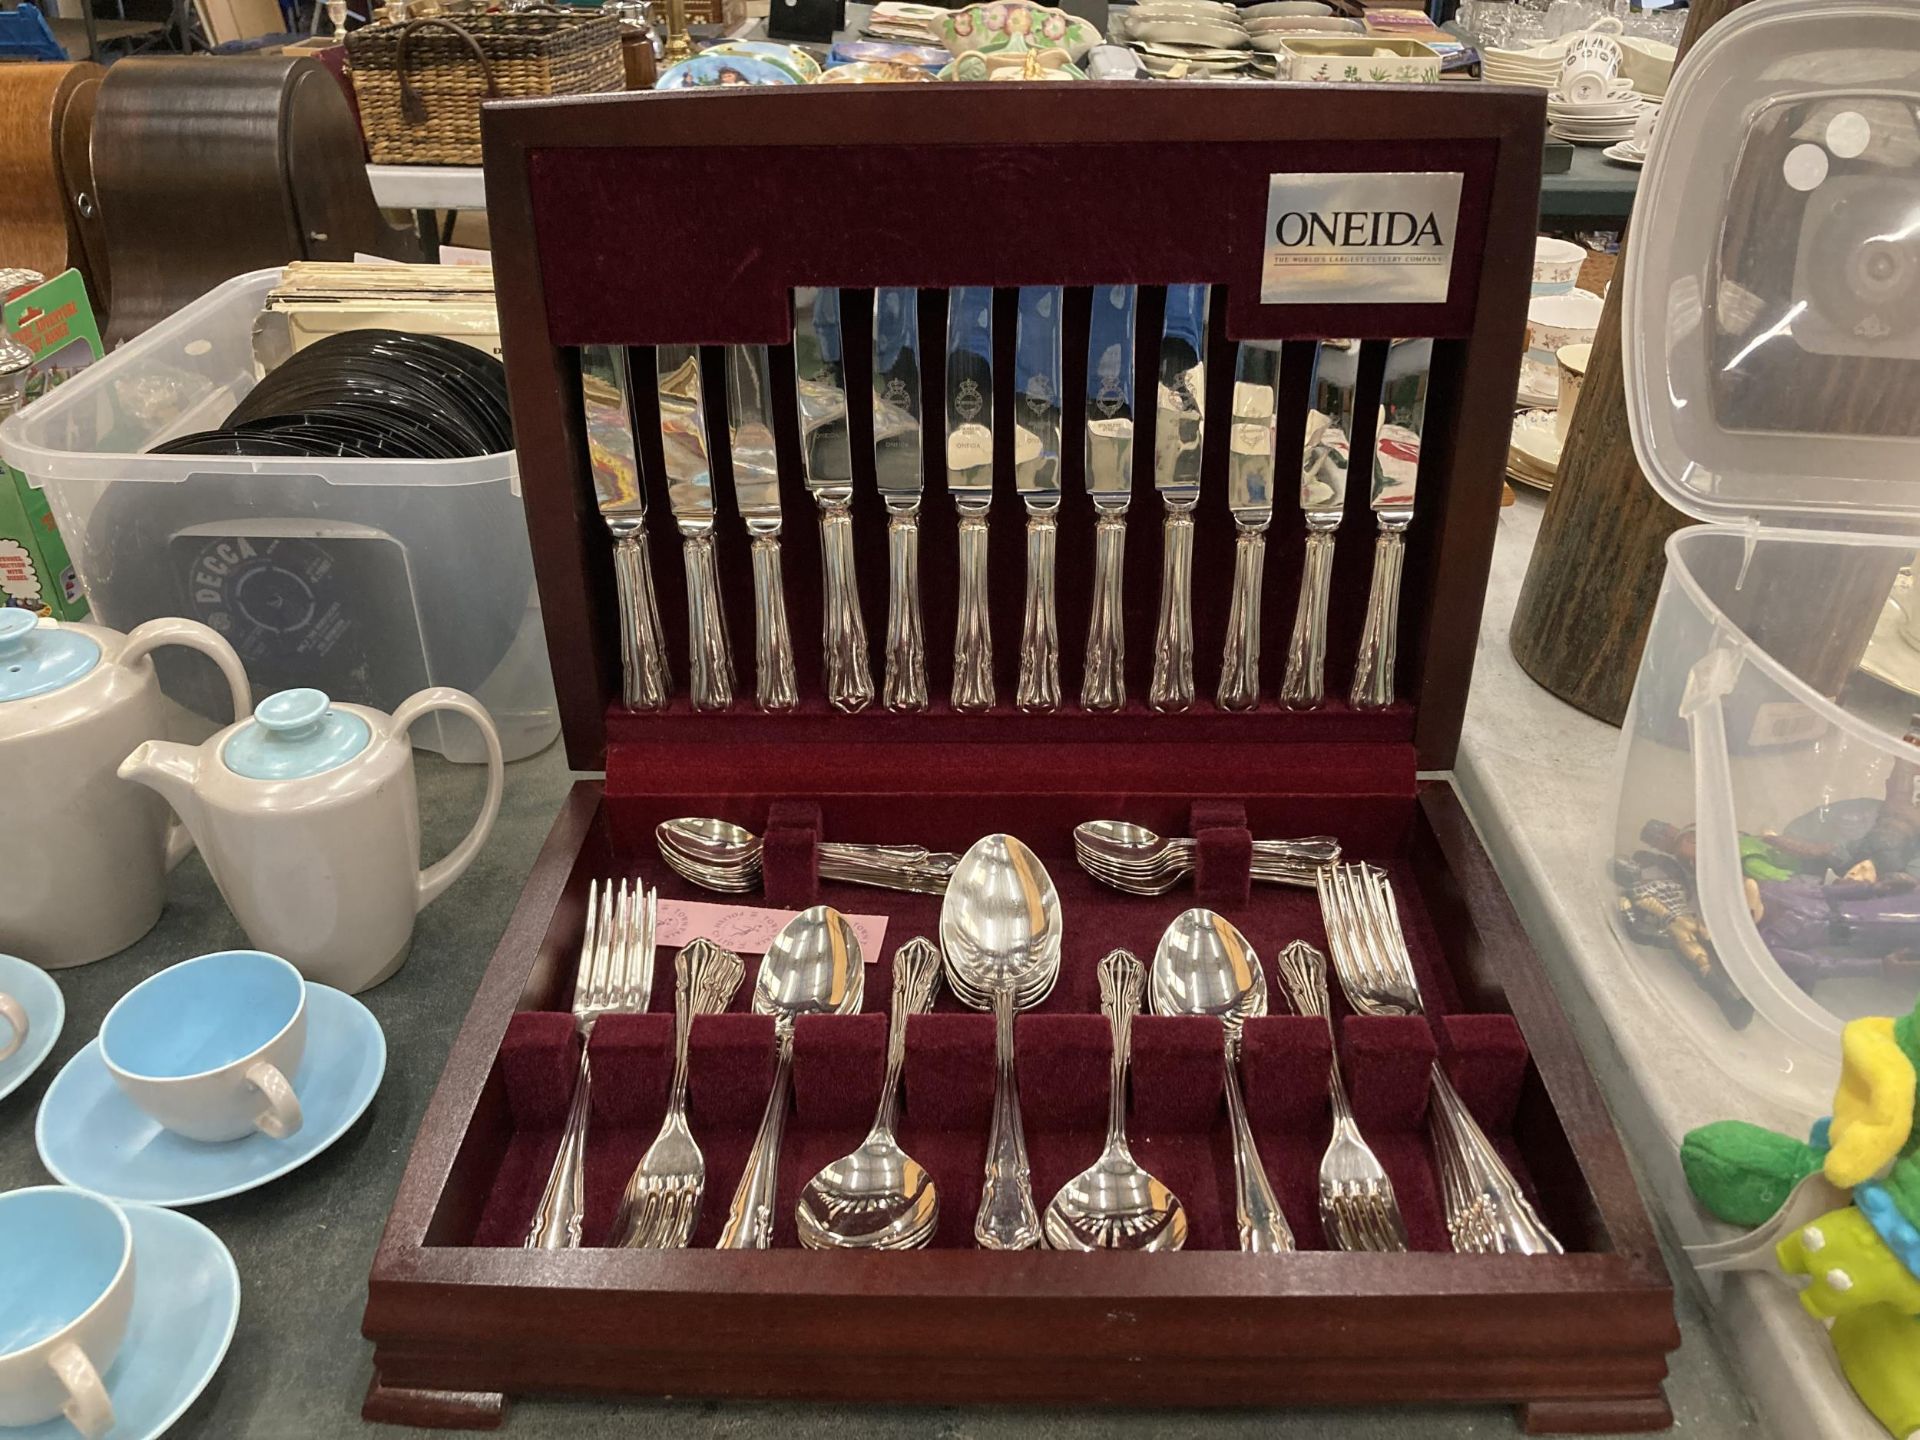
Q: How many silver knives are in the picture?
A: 12